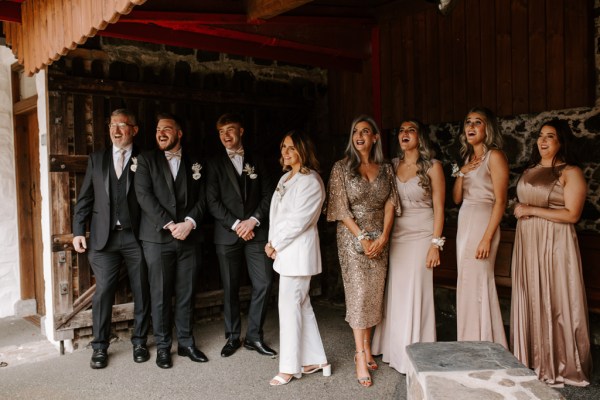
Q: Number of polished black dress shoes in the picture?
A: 6